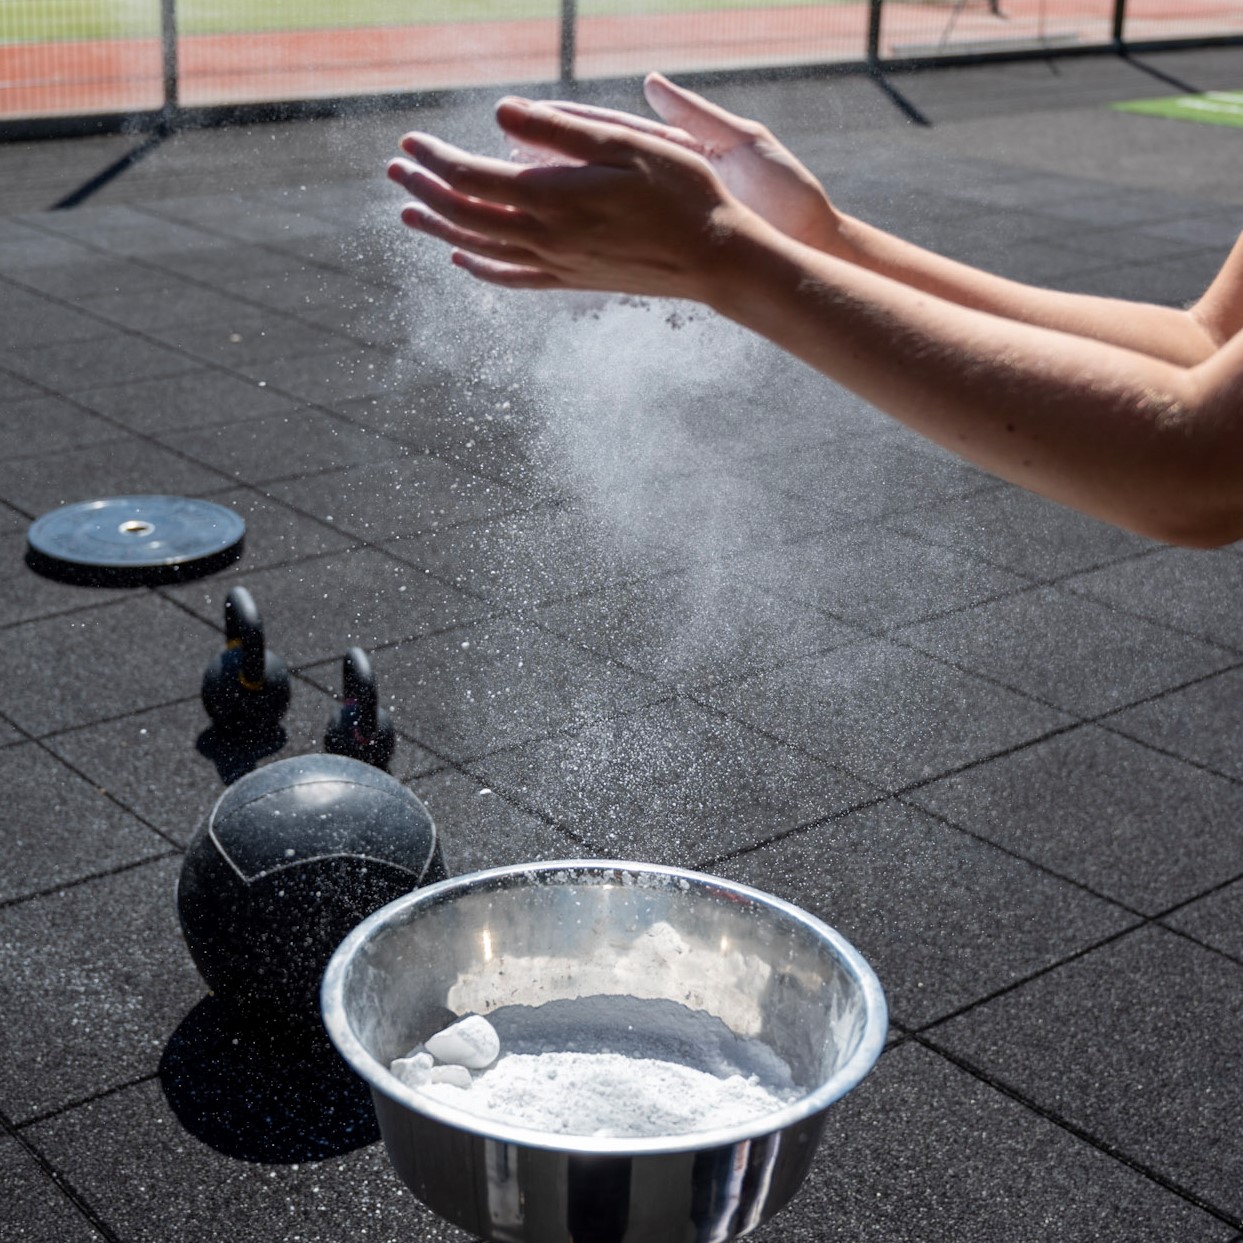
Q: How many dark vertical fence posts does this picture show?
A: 4